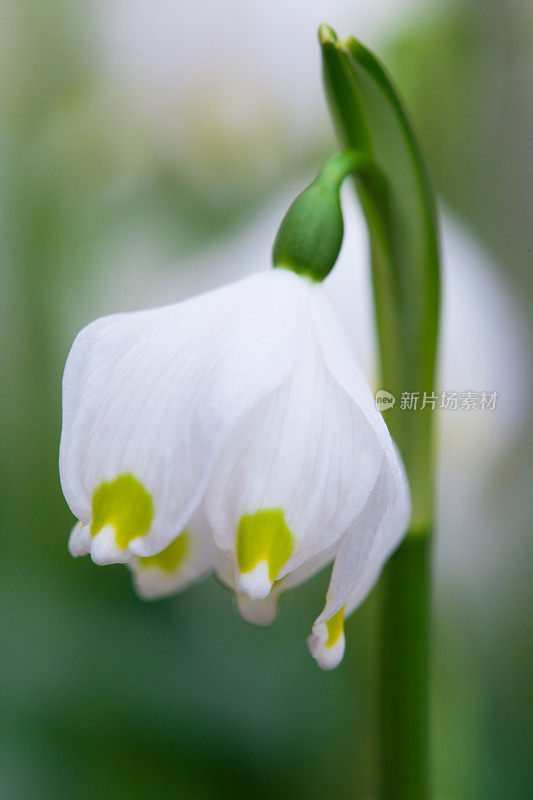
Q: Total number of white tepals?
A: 6